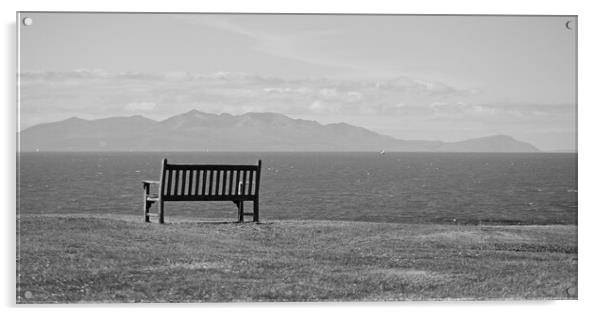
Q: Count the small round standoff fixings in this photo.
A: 4